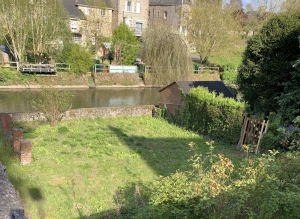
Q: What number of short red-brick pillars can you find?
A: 3